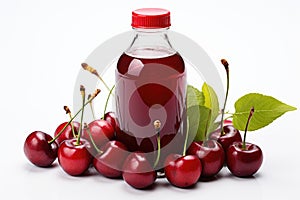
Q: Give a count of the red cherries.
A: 11